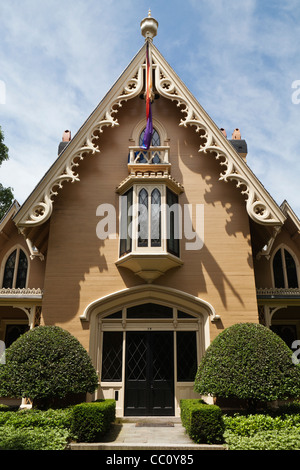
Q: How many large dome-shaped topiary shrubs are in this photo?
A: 2